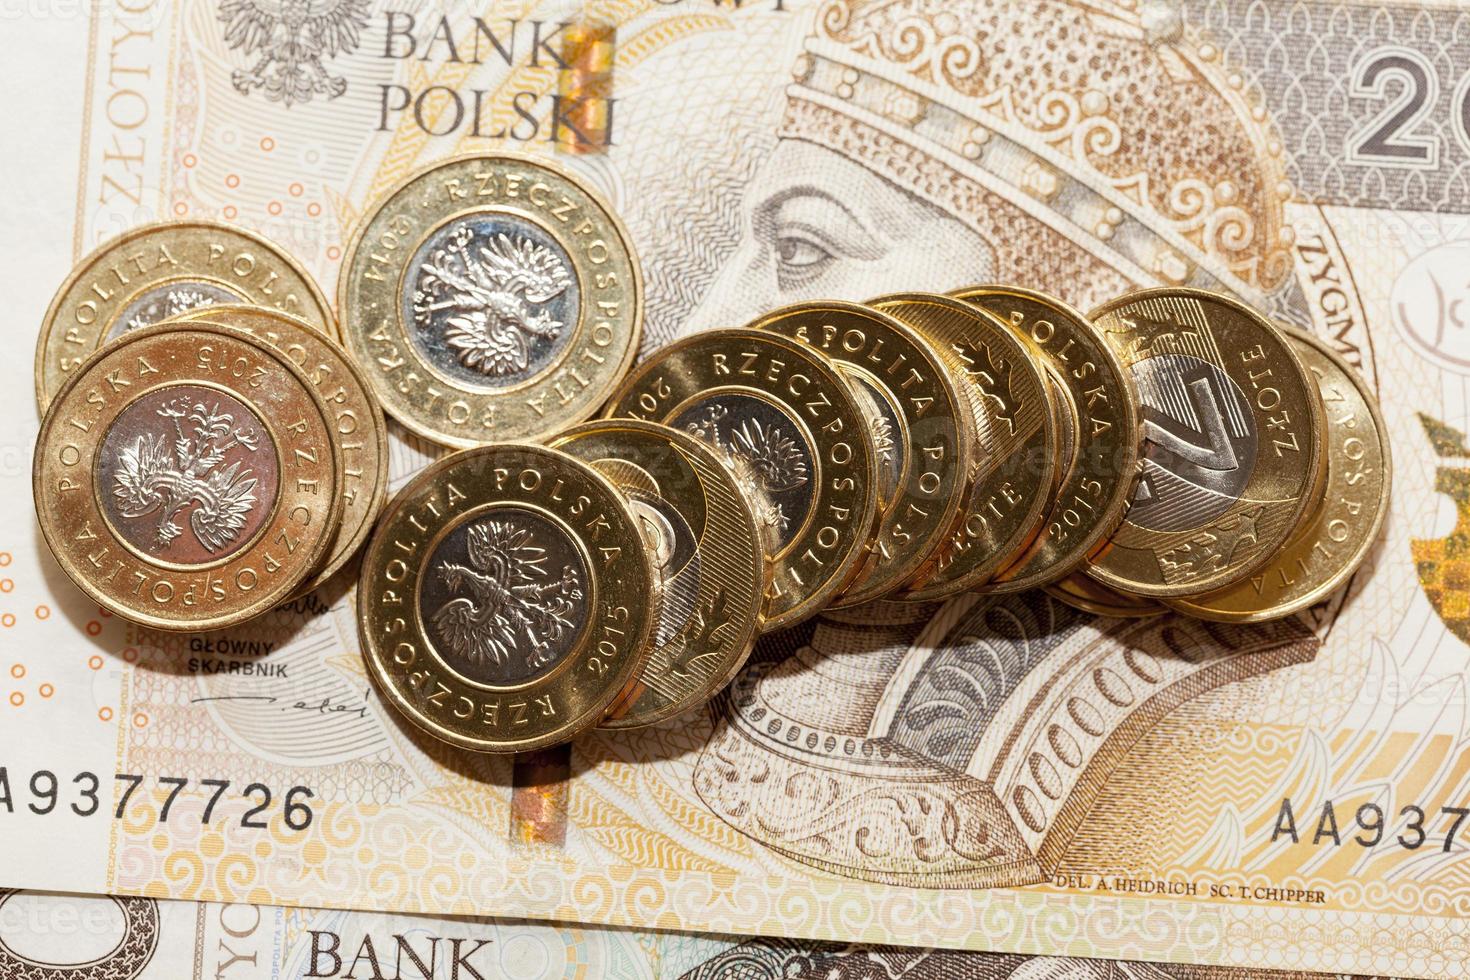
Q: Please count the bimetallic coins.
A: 13